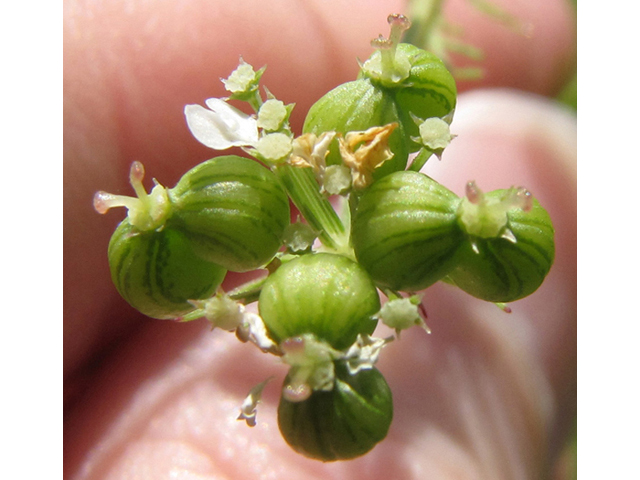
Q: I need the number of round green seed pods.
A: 8